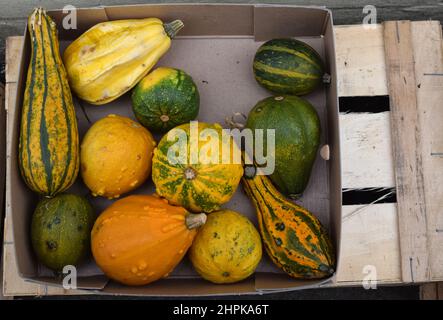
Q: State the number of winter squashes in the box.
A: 11